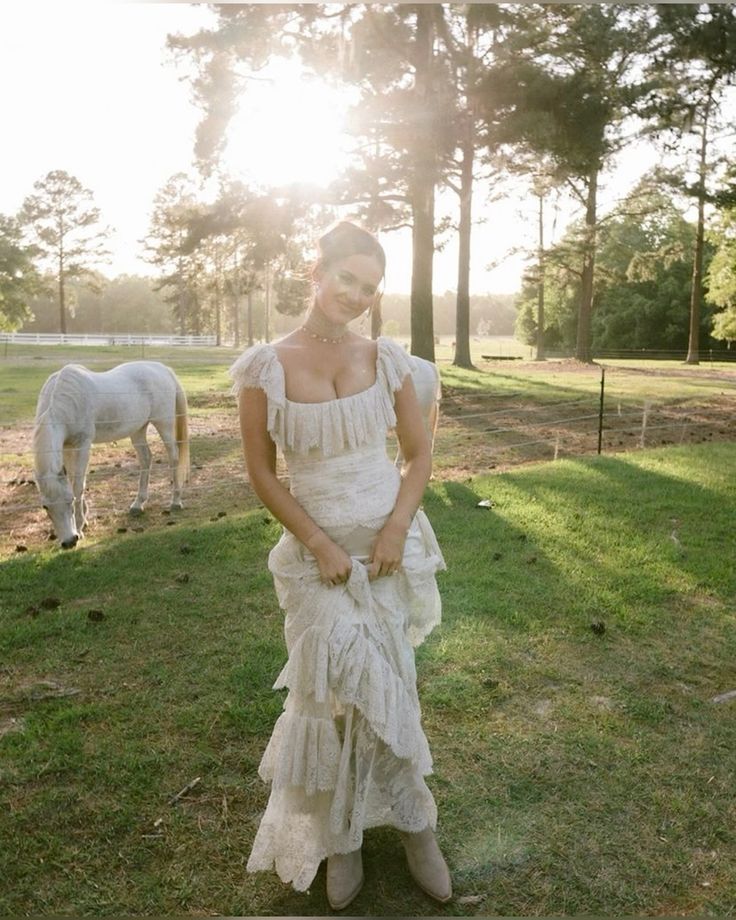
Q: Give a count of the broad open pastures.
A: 1